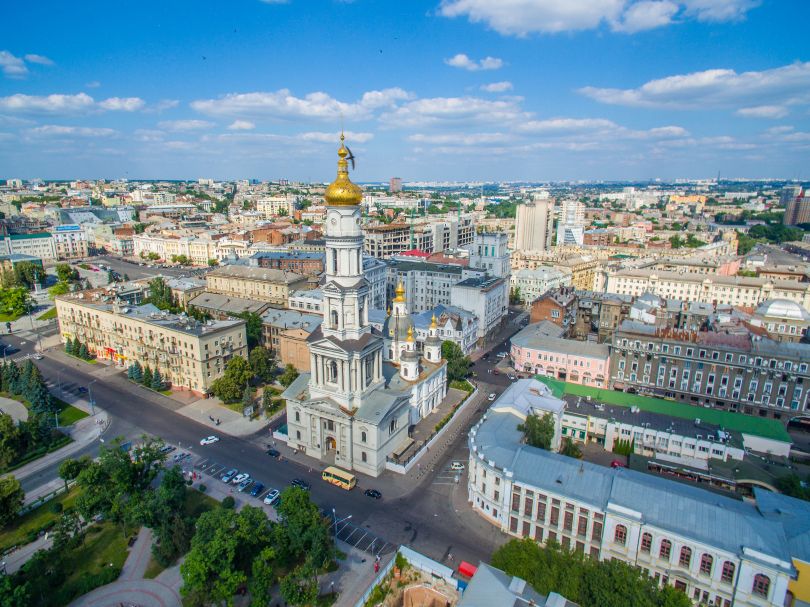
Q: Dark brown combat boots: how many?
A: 0